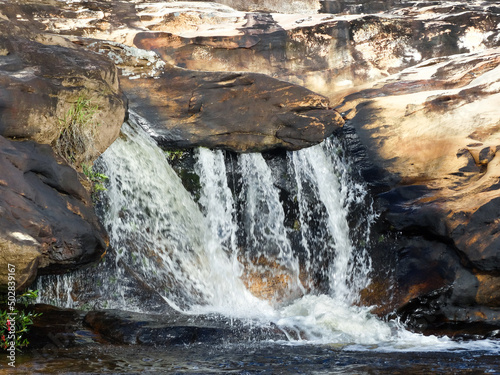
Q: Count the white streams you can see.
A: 4